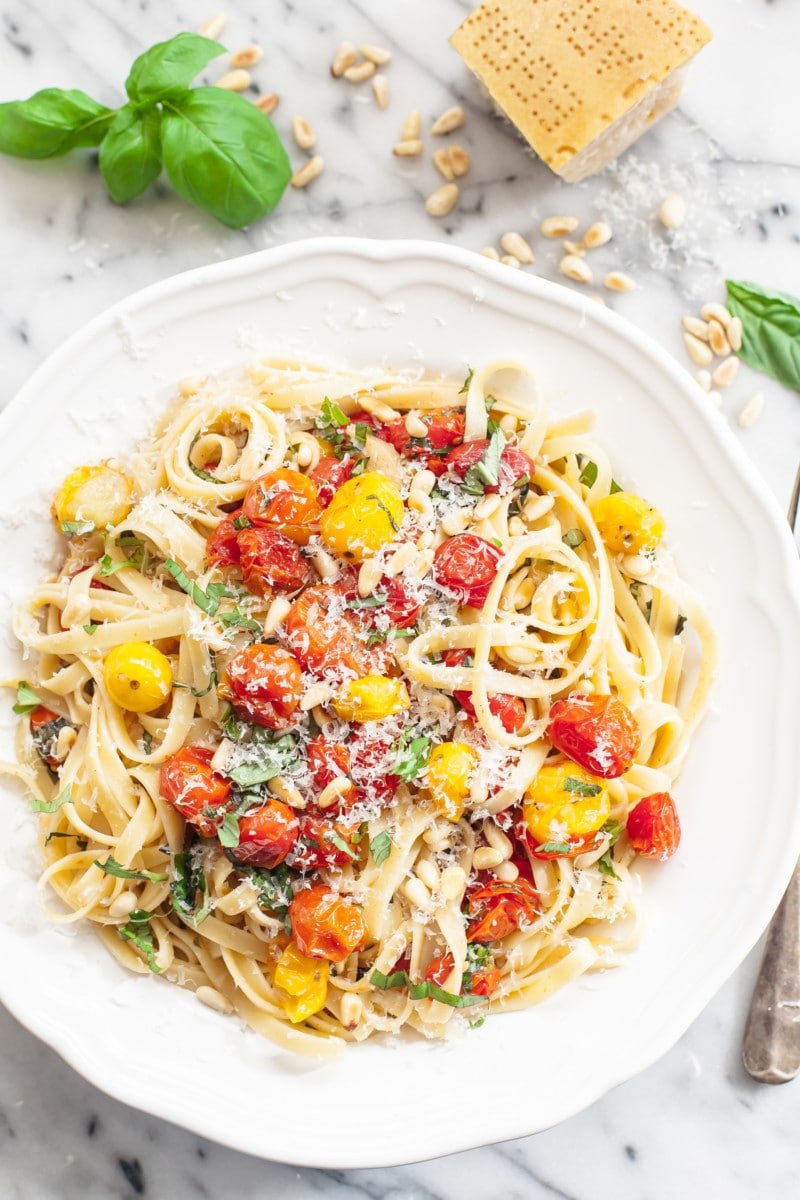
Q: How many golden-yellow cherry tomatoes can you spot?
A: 8